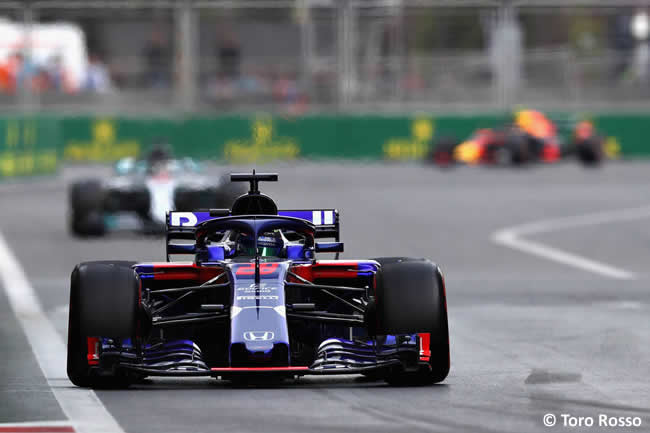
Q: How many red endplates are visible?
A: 2